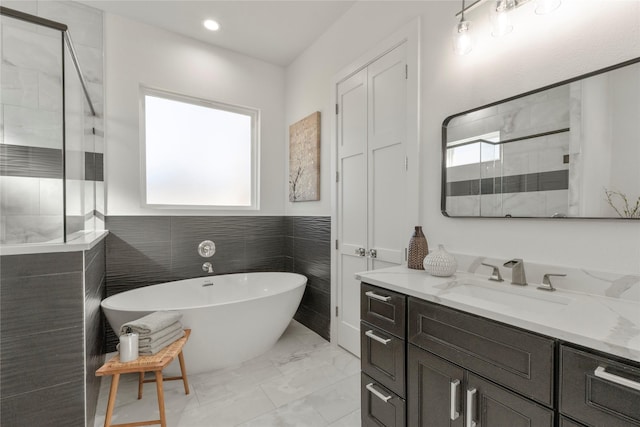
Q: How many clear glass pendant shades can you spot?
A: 3